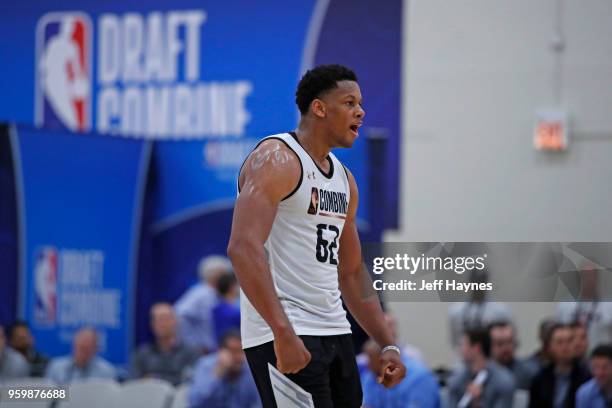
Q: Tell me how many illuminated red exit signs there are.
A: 1